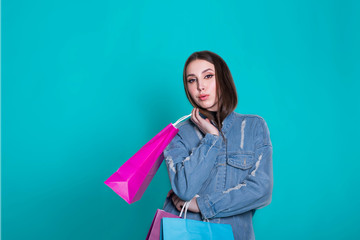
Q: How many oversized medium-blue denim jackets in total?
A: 1